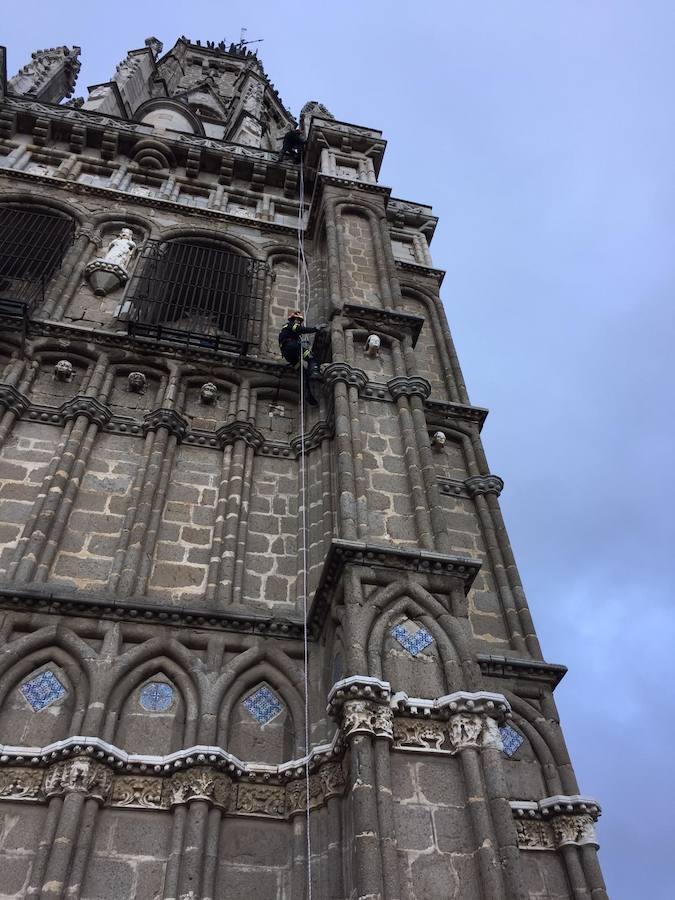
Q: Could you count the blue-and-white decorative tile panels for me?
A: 5